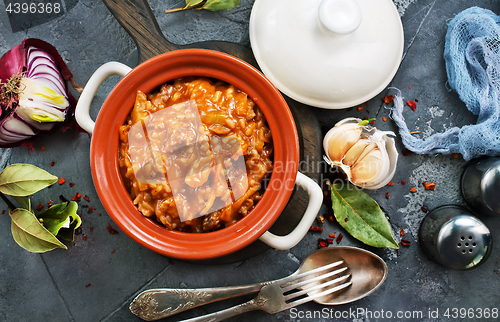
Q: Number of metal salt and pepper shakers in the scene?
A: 2